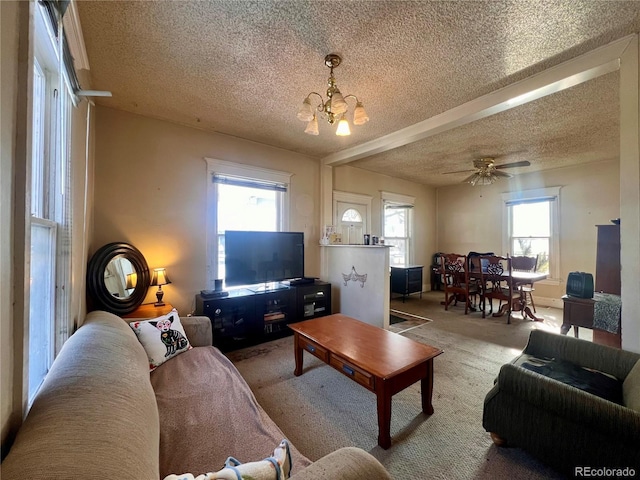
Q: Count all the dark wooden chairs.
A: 4